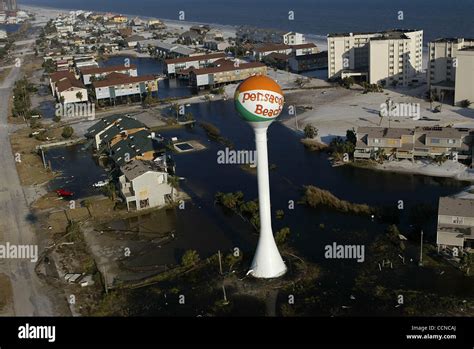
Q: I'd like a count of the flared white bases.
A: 1